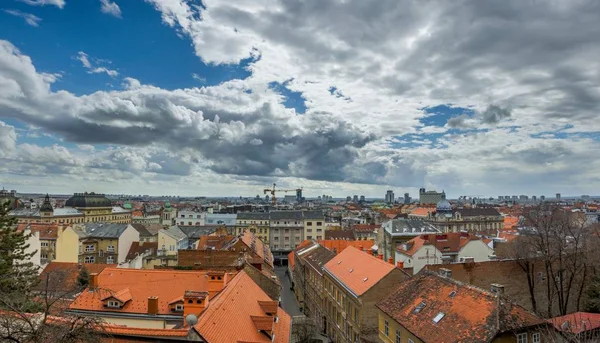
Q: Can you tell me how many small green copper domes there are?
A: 2